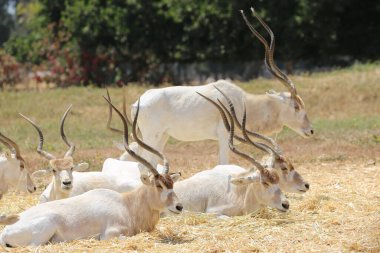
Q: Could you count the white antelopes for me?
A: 7